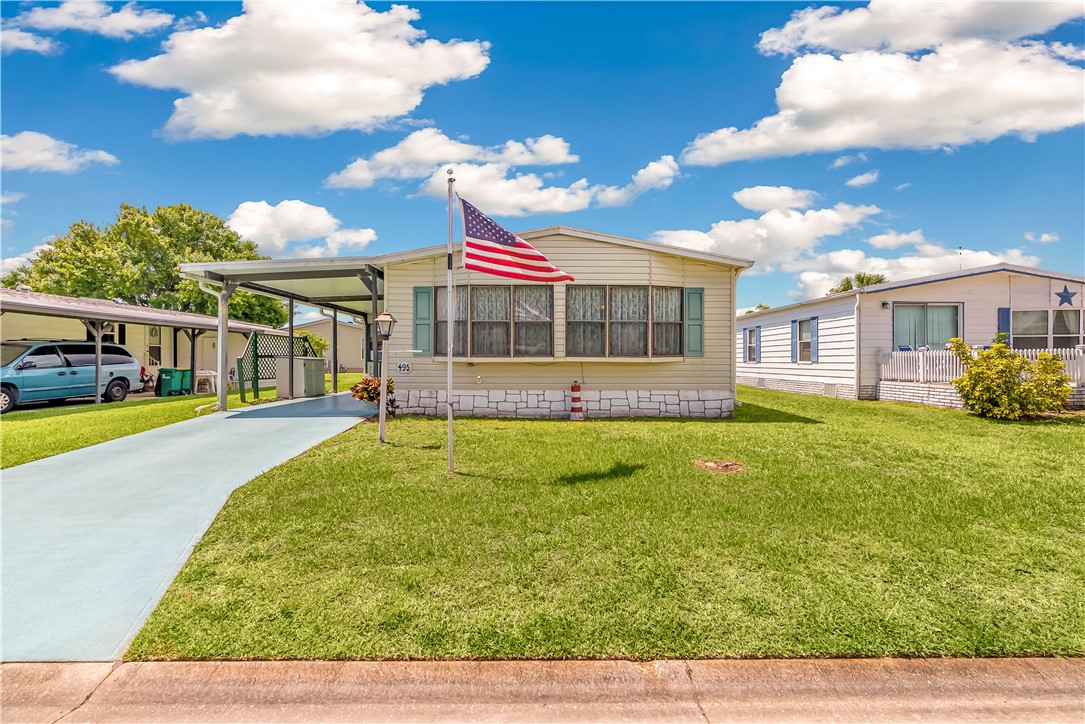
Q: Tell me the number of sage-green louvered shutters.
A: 2